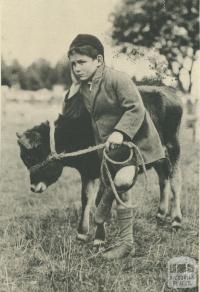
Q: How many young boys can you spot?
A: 1